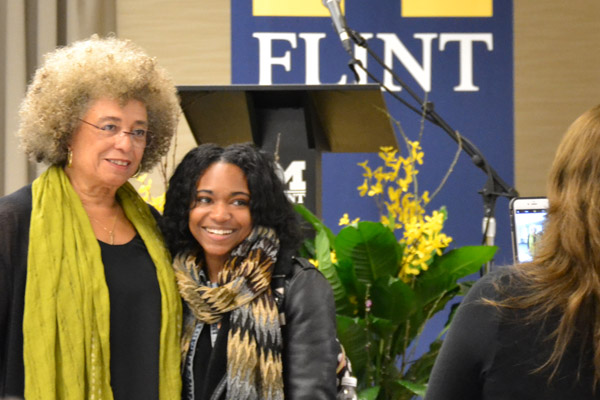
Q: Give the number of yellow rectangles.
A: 2